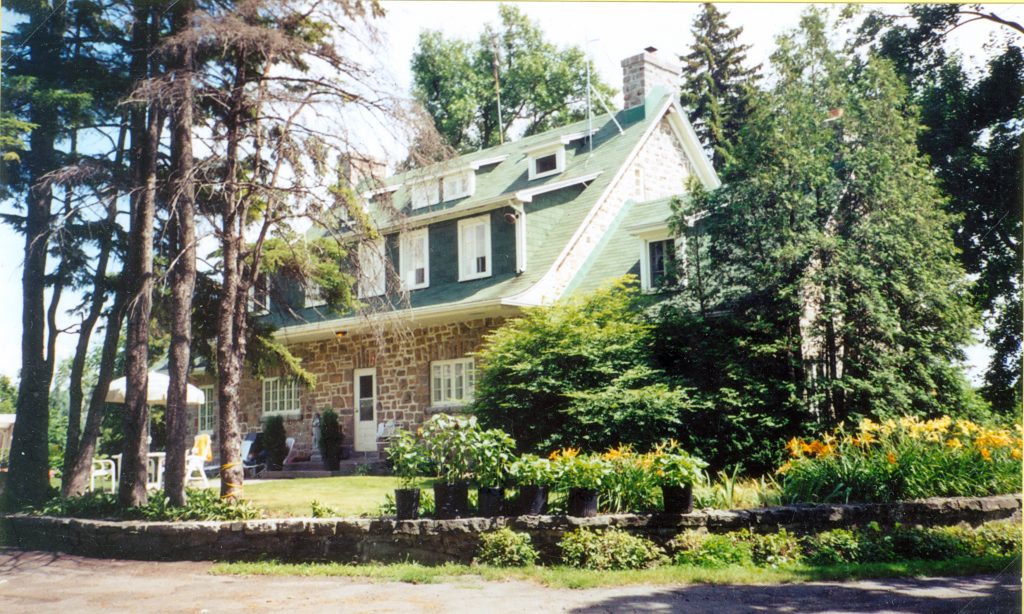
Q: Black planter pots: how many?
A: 6